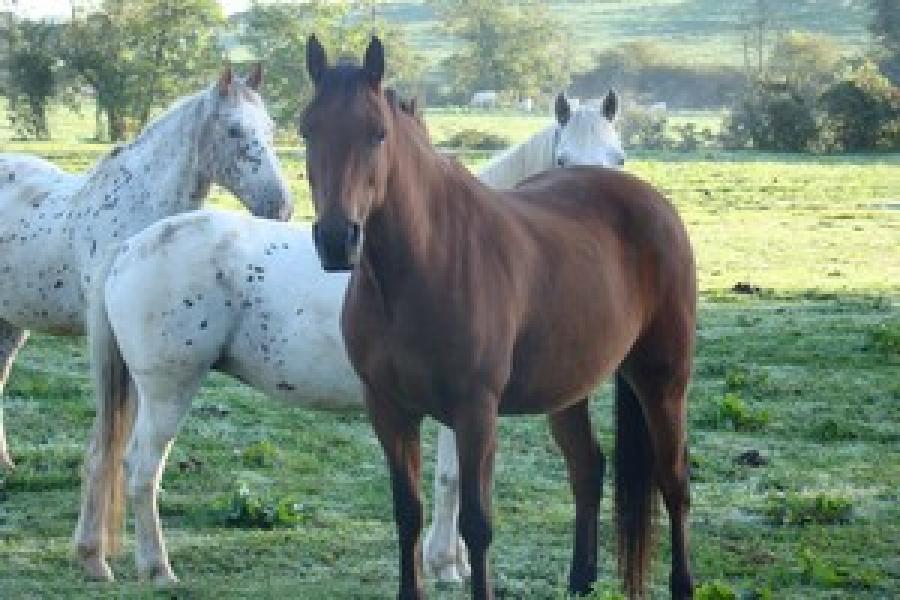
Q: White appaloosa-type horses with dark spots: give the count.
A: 2